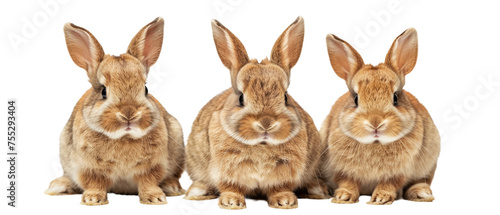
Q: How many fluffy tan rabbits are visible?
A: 3